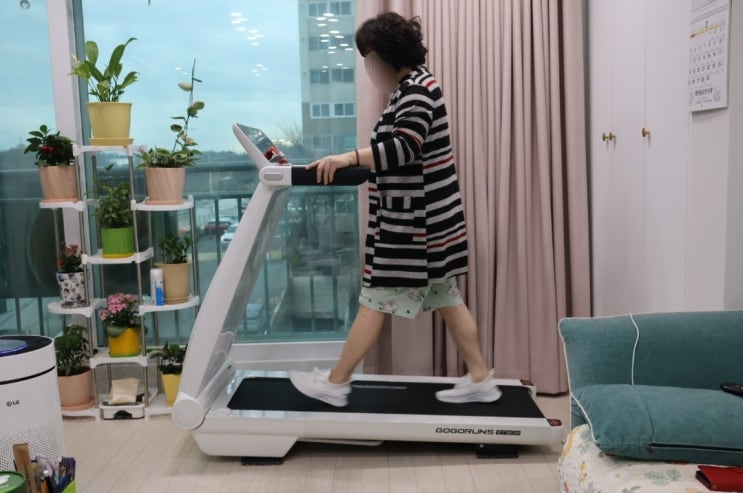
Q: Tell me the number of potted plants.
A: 9